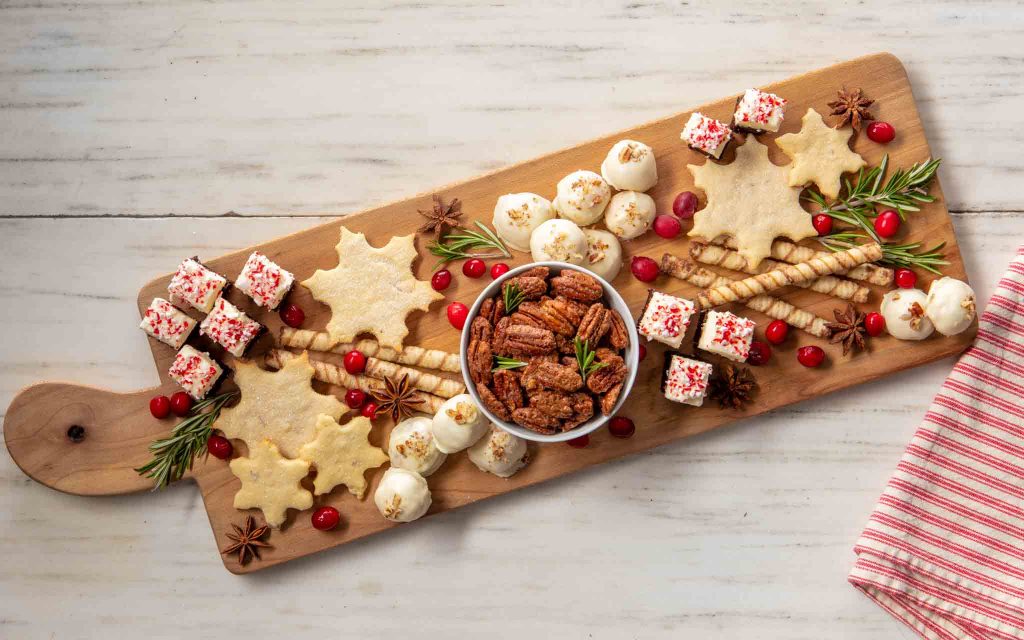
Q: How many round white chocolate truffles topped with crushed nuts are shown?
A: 12